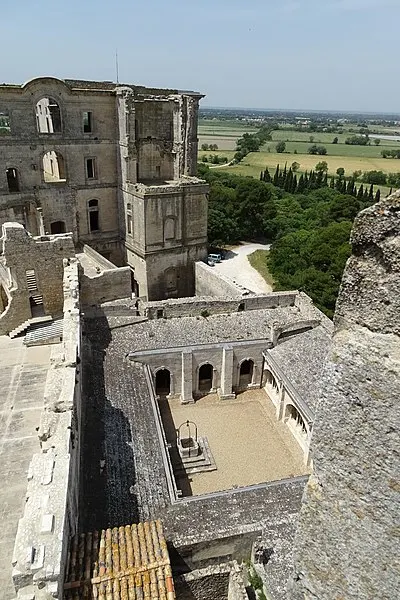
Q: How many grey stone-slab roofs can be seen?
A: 4